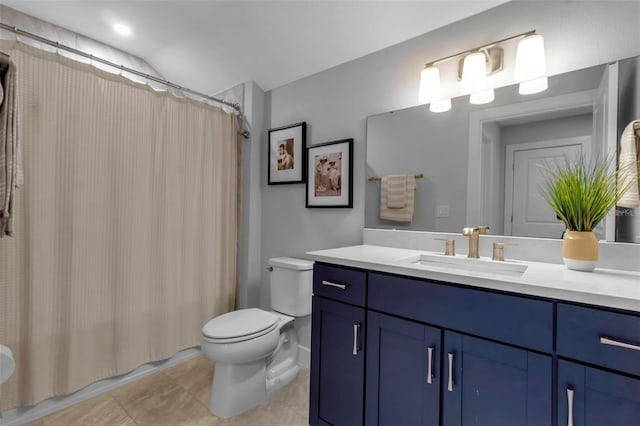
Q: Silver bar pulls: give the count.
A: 6